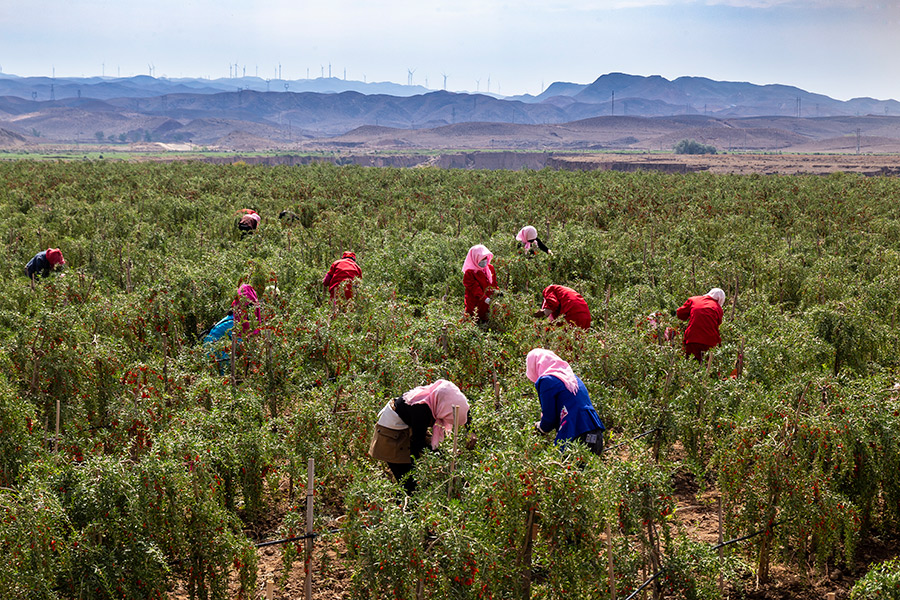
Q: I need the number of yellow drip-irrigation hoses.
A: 0